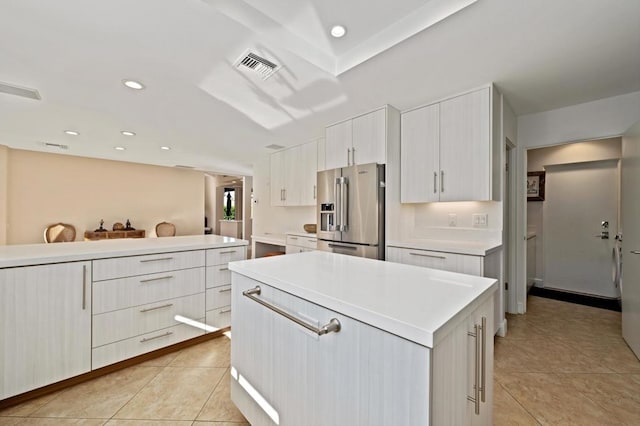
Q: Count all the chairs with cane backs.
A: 2